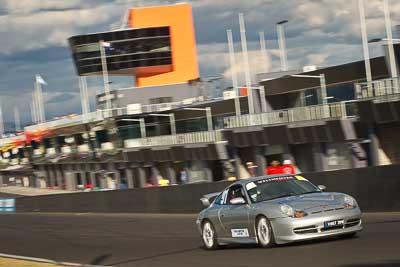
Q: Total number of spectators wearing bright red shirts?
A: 2